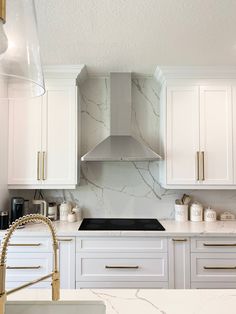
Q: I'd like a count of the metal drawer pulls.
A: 7